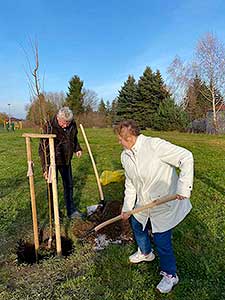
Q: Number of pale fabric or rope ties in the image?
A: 2